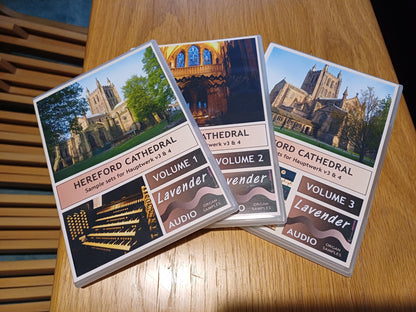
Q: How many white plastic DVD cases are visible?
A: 3